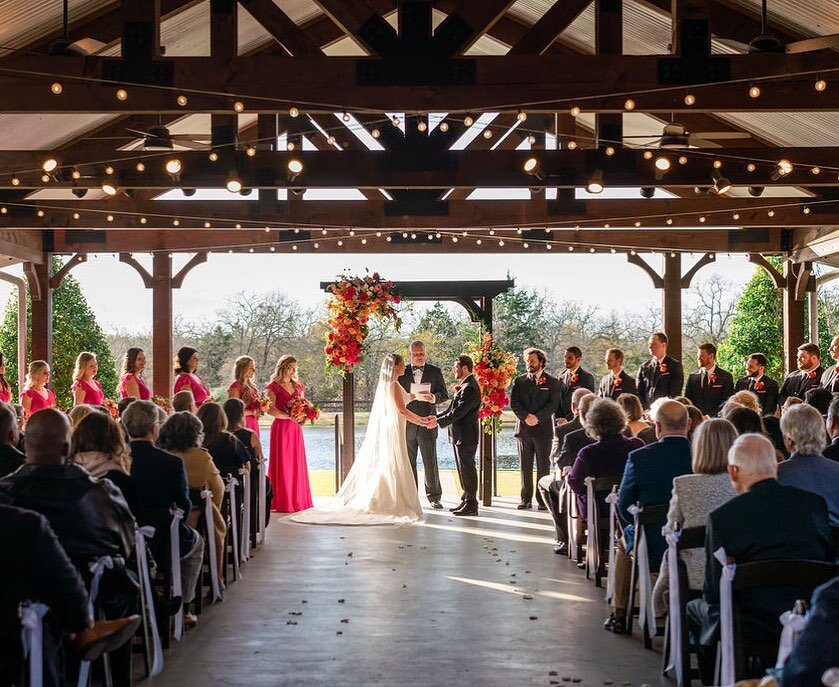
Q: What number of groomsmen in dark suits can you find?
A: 8